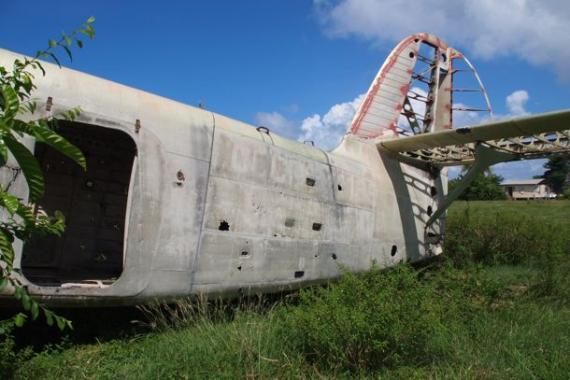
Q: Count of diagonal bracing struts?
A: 1